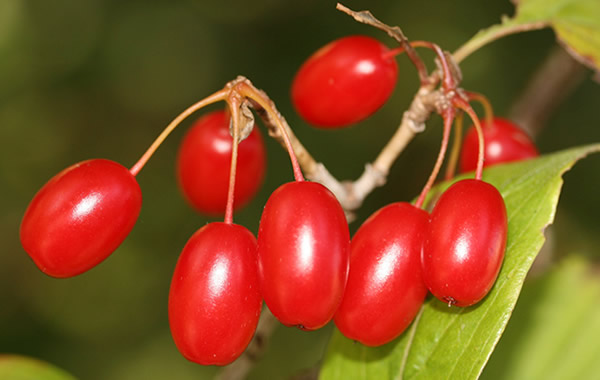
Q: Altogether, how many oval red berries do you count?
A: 8